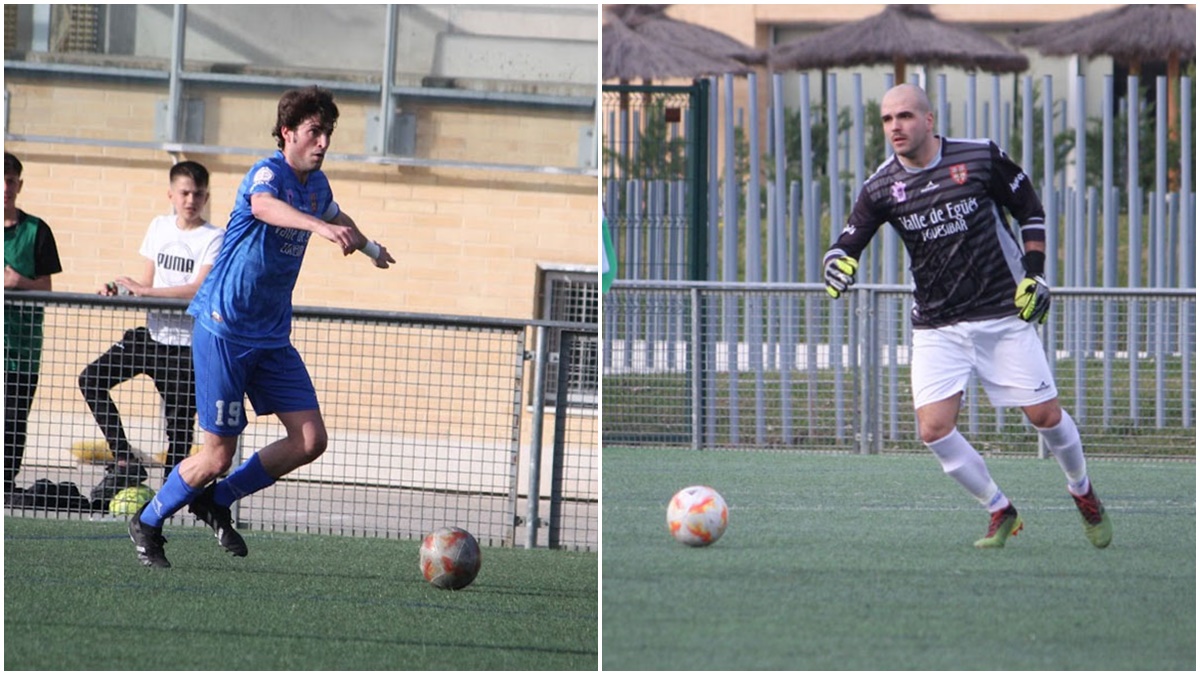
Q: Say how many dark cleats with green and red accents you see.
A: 2